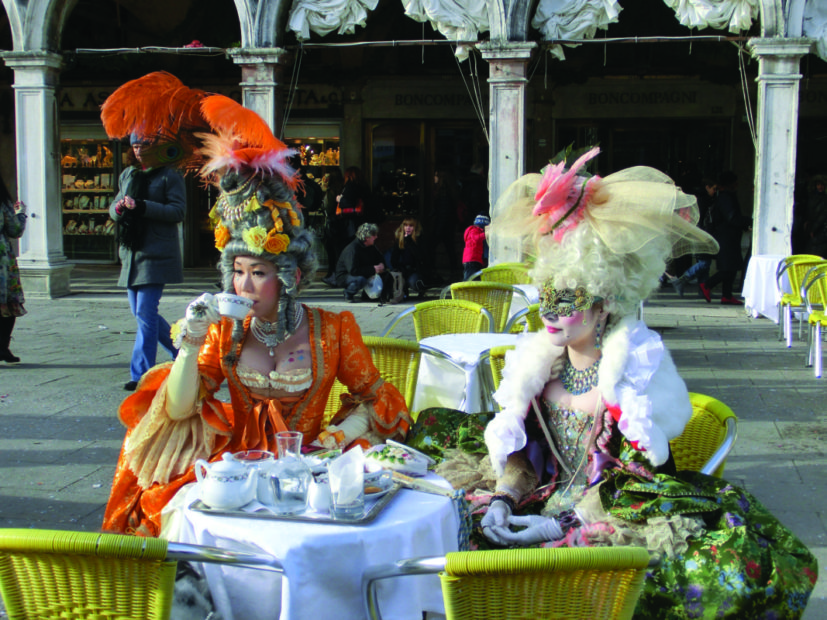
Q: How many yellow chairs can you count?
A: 11